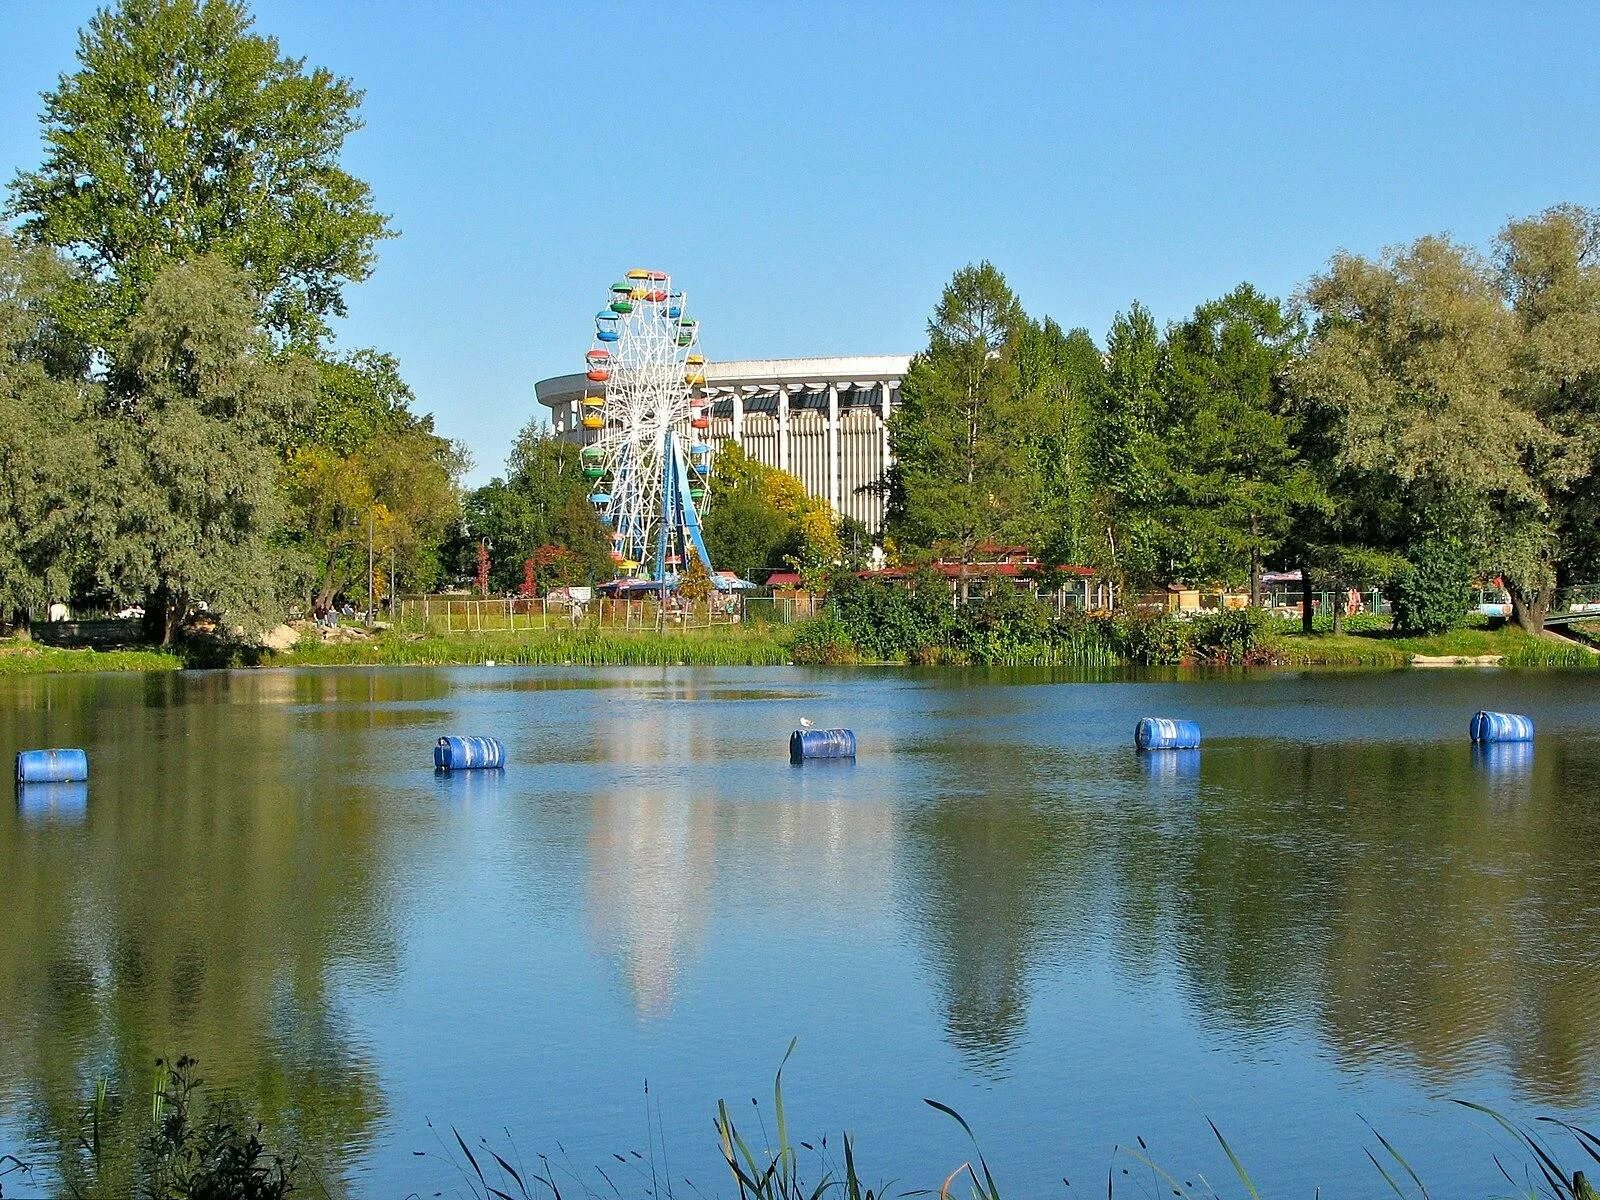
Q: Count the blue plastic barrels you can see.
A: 5